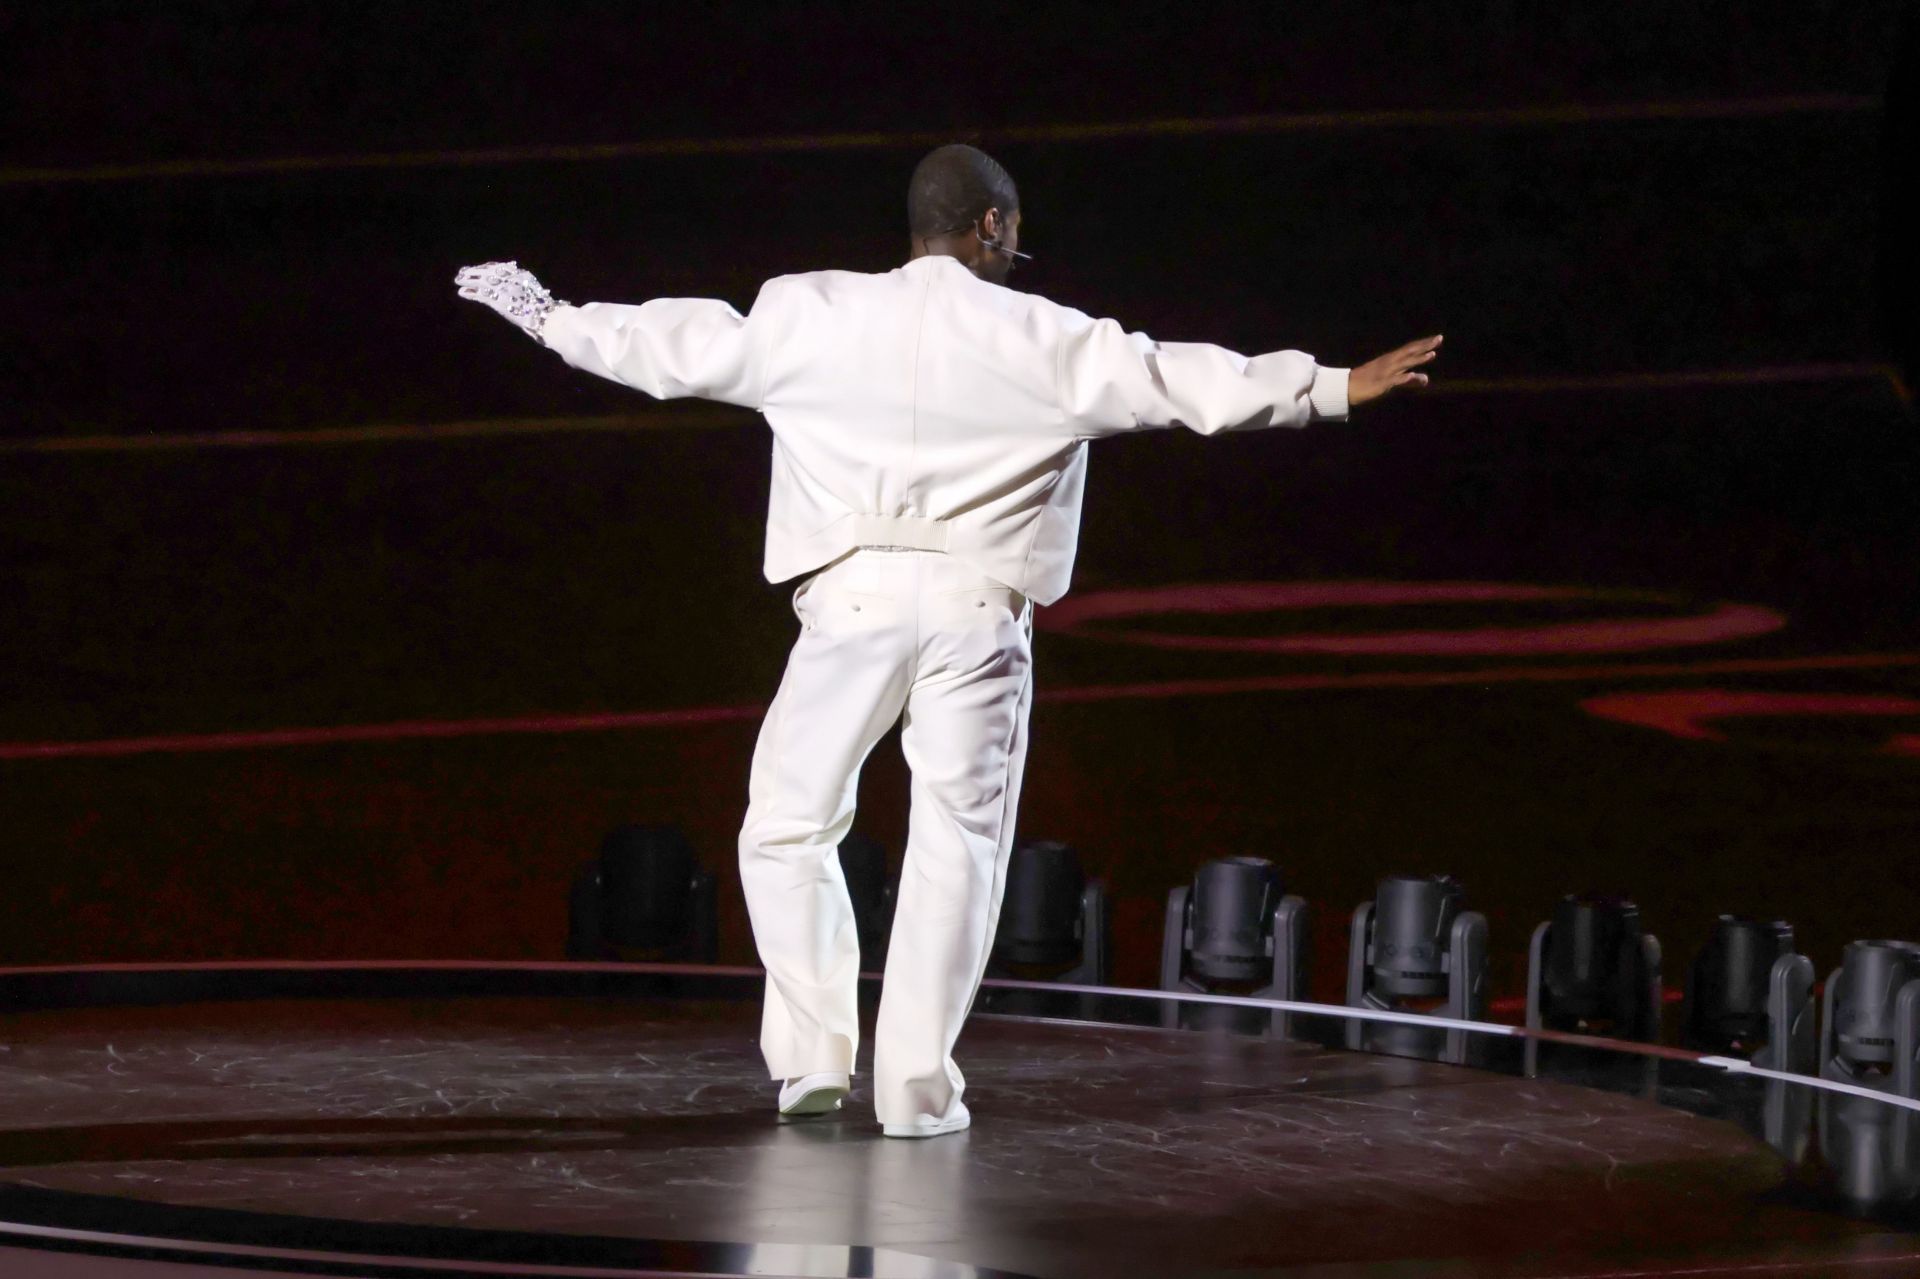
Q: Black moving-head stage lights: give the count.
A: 8